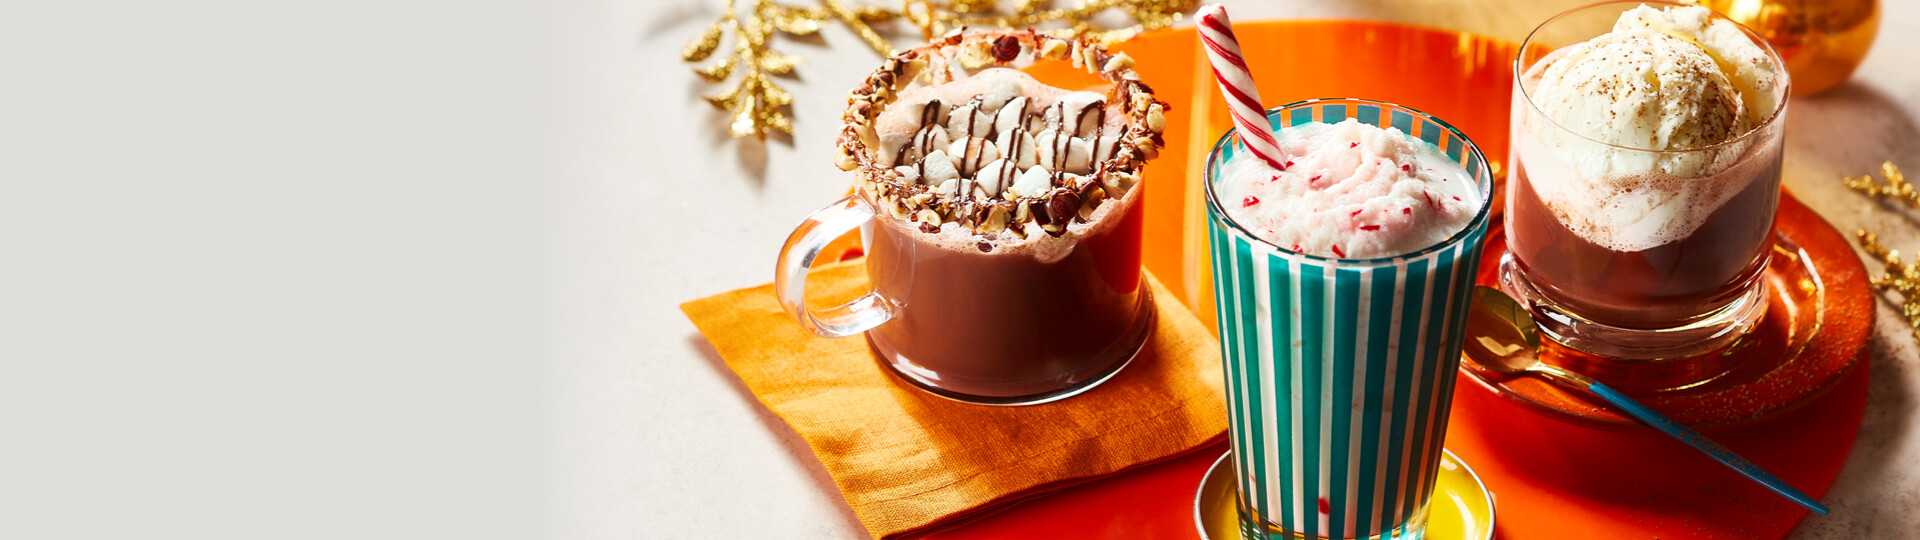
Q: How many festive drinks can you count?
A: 3